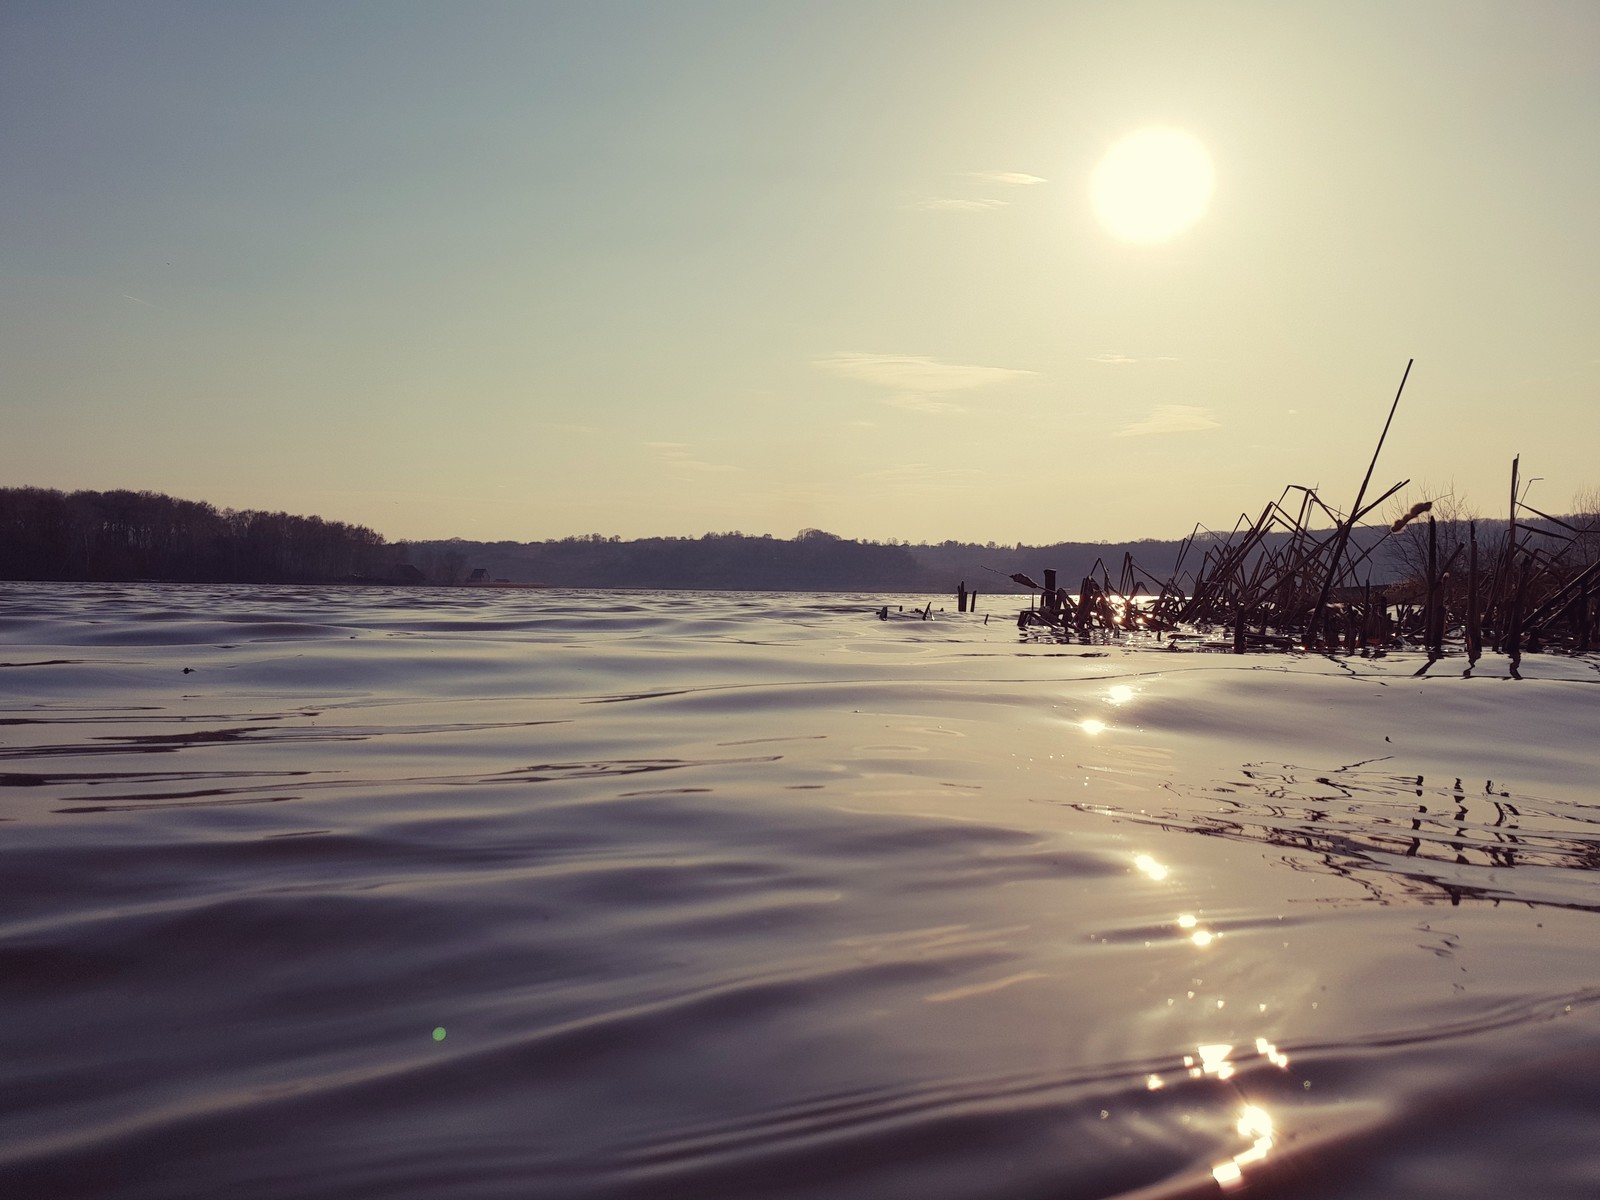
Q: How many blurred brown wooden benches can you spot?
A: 0